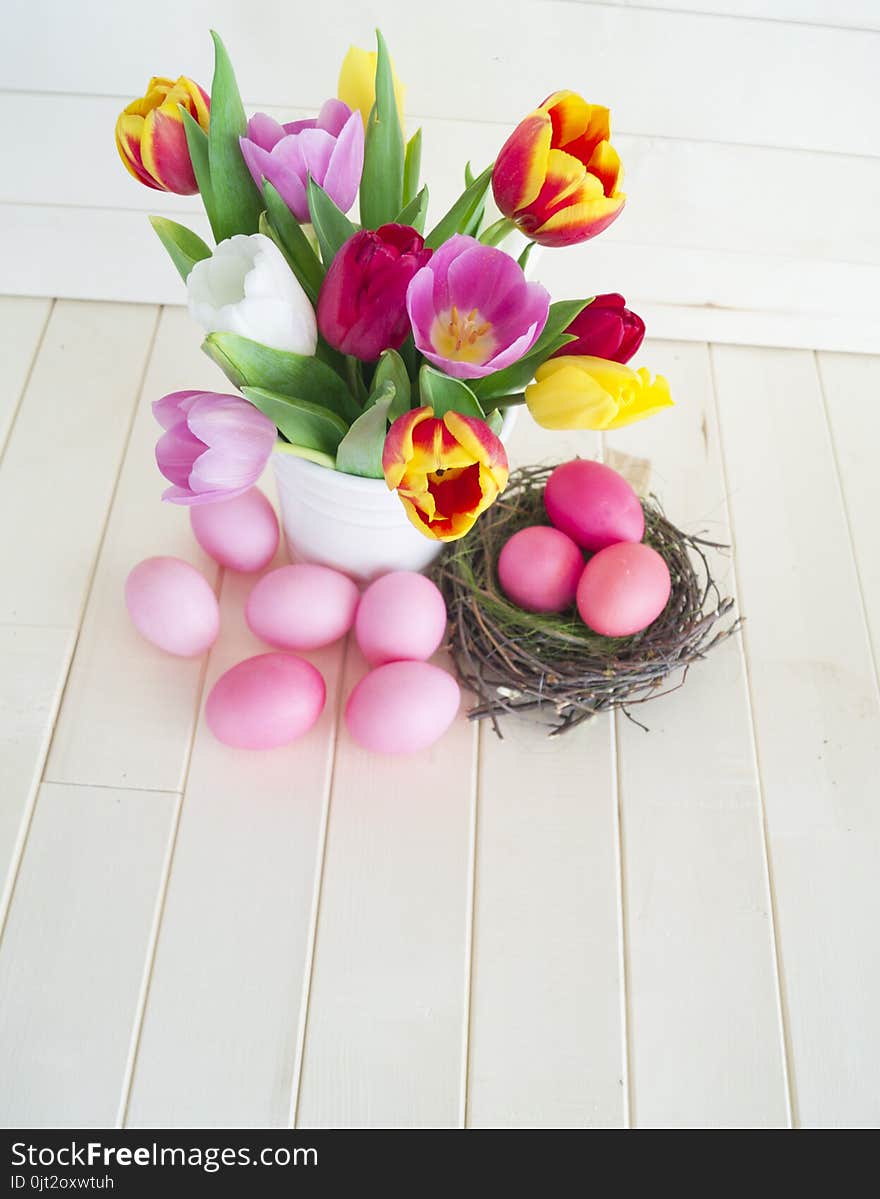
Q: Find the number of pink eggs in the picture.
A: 9